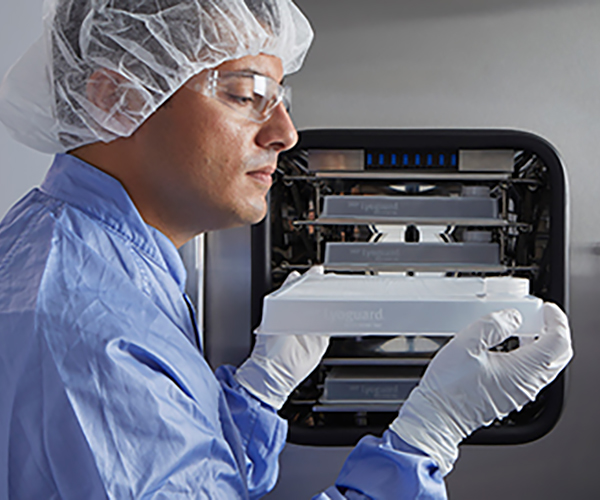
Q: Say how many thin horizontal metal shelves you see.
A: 5